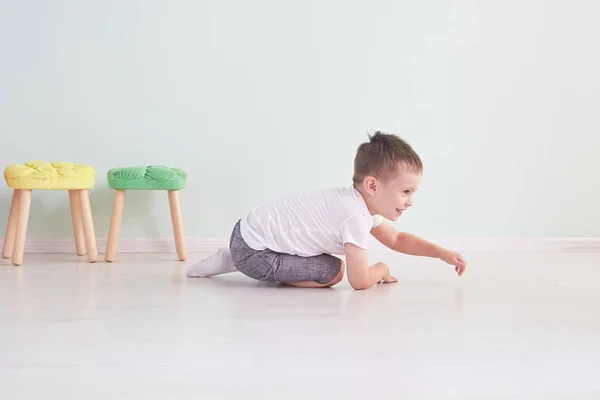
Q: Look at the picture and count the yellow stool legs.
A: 4